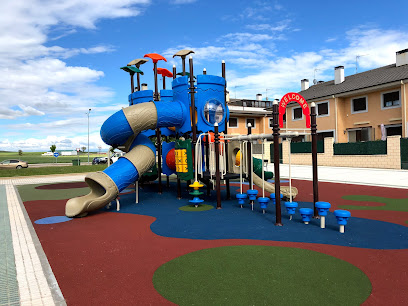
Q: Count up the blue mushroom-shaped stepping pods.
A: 8